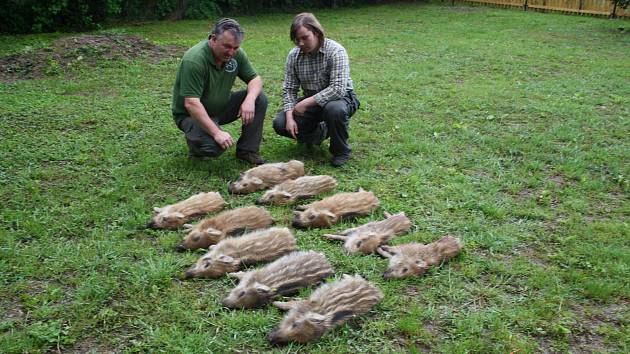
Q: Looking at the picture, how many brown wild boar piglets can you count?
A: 10